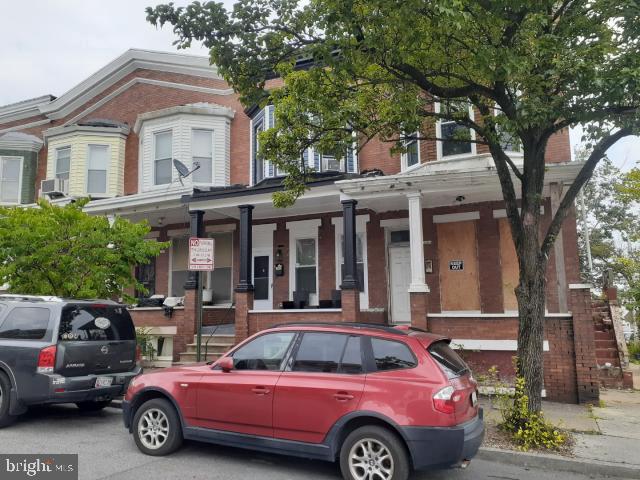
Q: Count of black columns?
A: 3